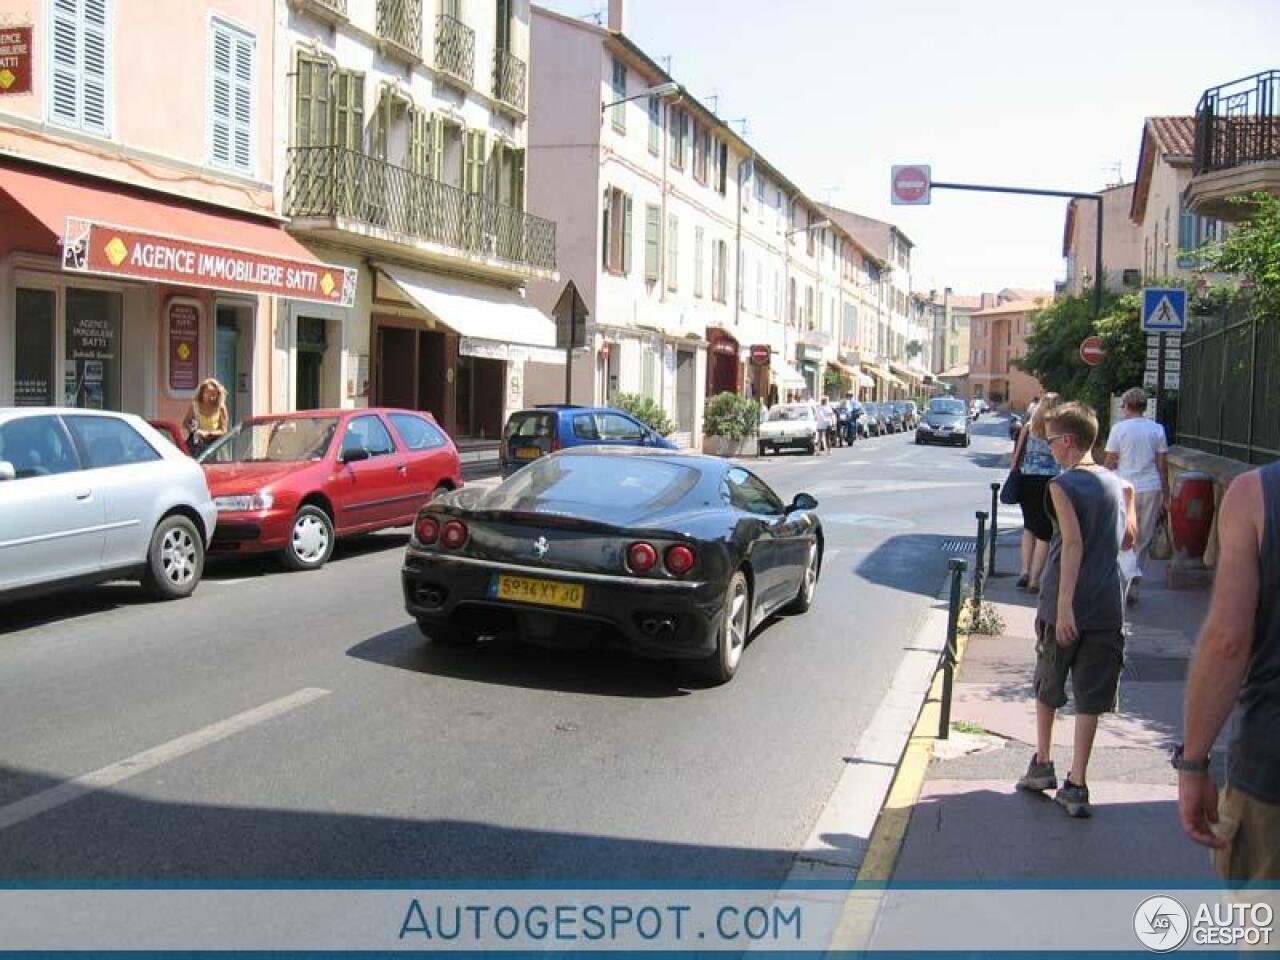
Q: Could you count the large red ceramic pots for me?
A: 1